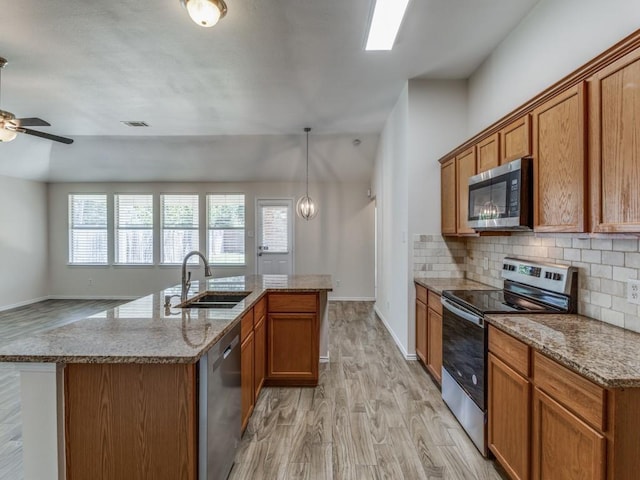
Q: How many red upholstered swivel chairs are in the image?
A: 0